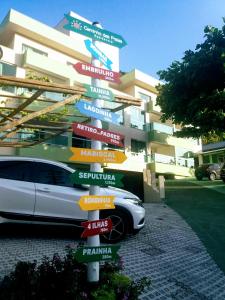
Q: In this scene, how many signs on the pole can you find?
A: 11